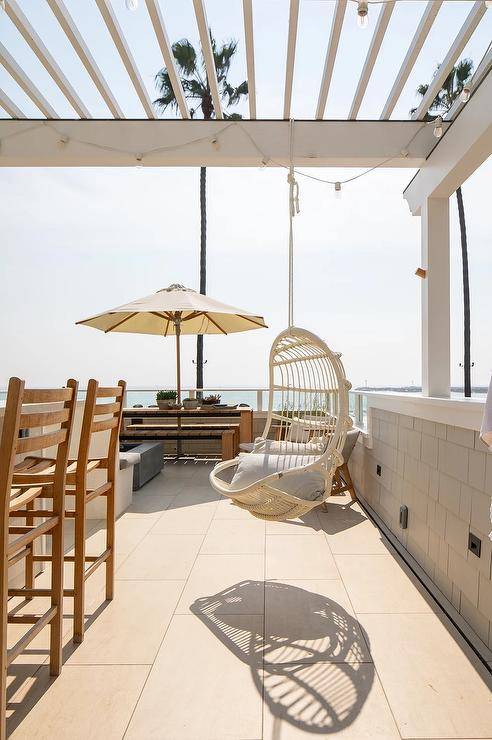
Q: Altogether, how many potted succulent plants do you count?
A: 3